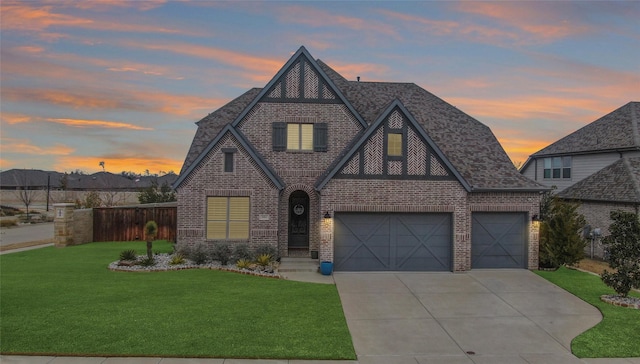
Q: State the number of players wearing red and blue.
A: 0